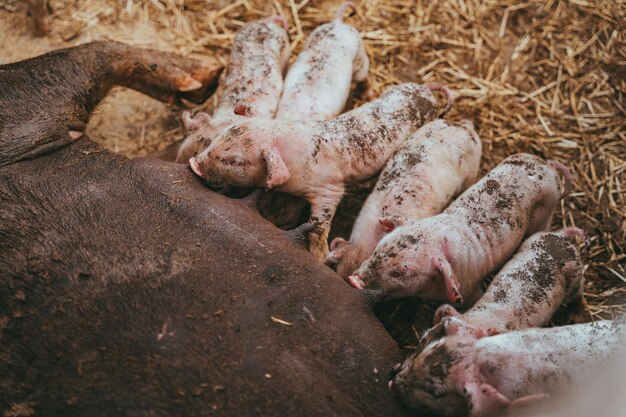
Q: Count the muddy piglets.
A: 7